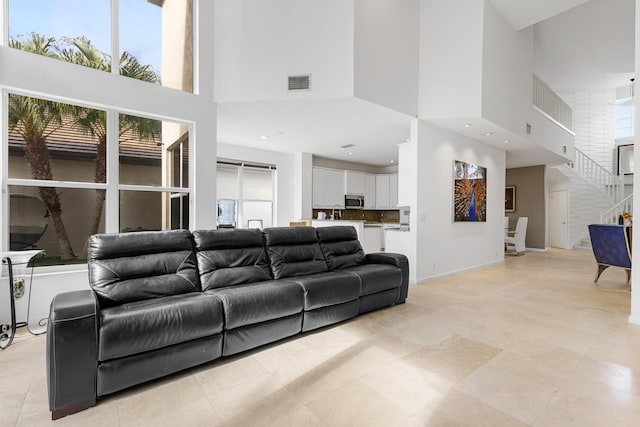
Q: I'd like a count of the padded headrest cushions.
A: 4